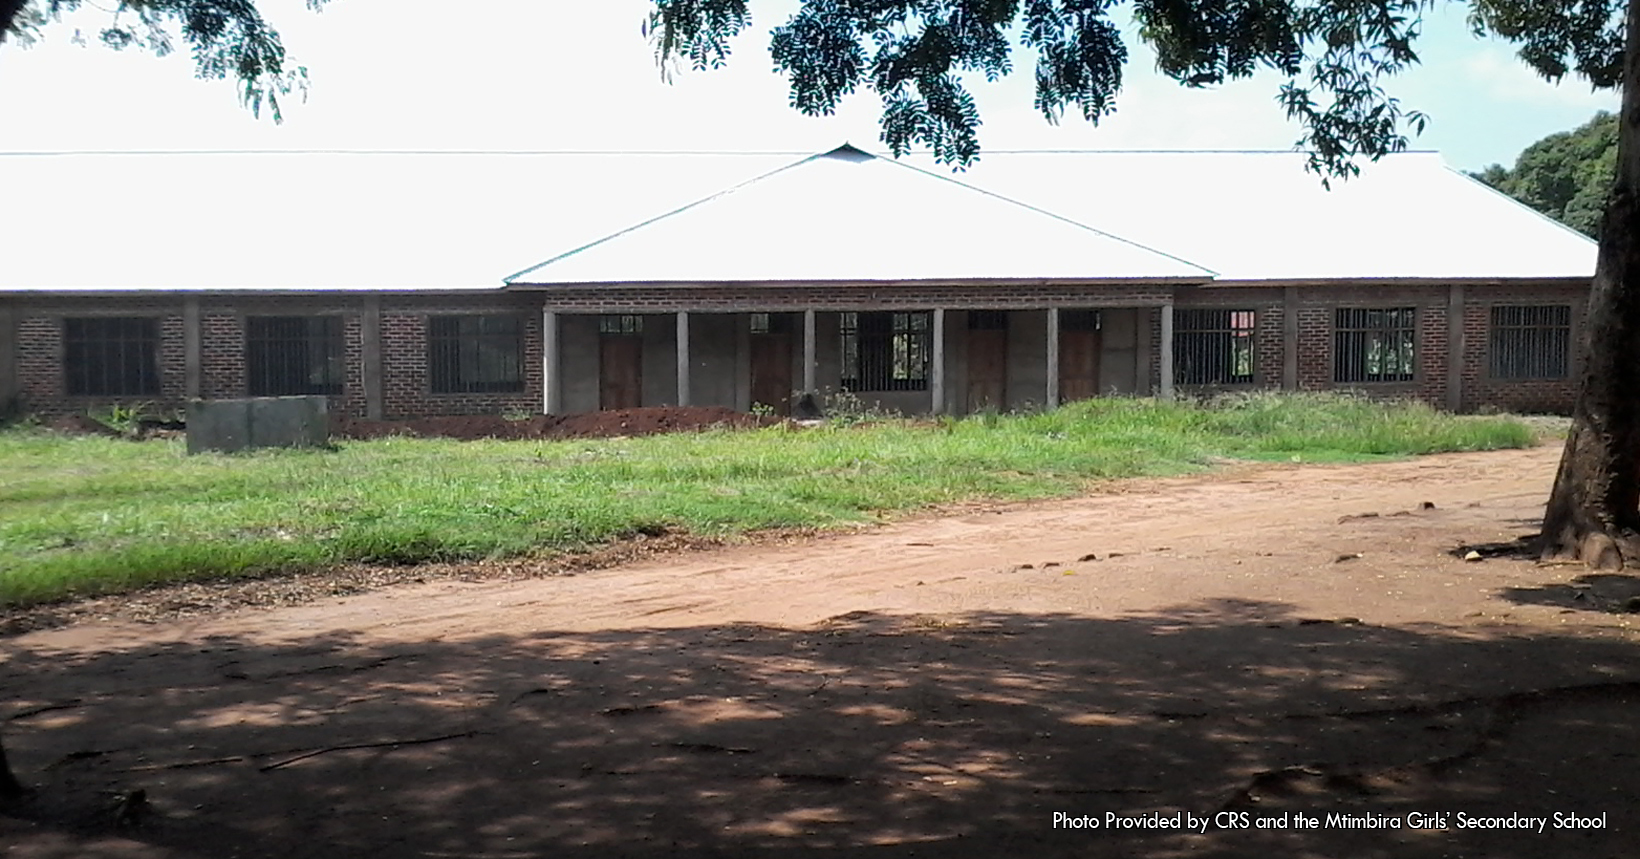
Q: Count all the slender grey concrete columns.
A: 6